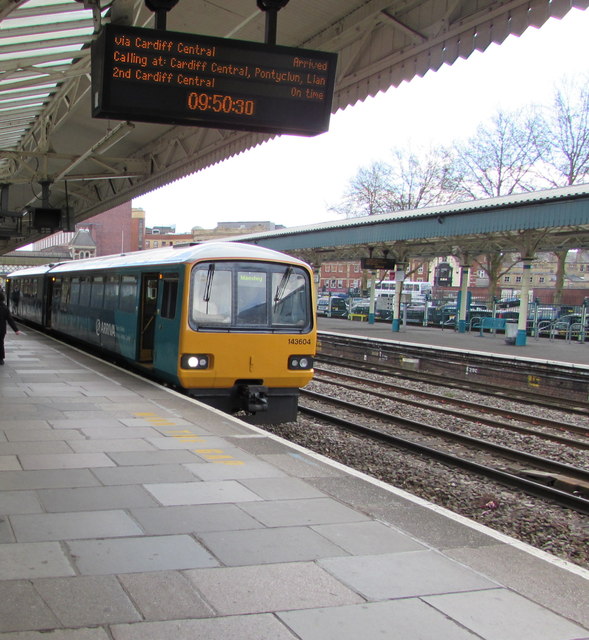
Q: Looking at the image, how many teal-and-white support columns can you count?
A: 4